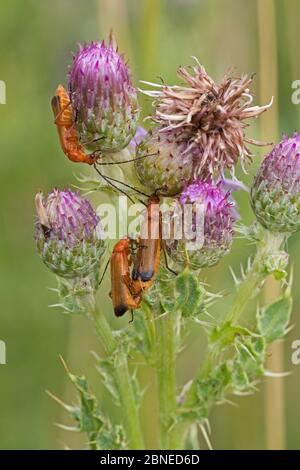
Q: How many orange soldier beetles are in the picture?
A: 3